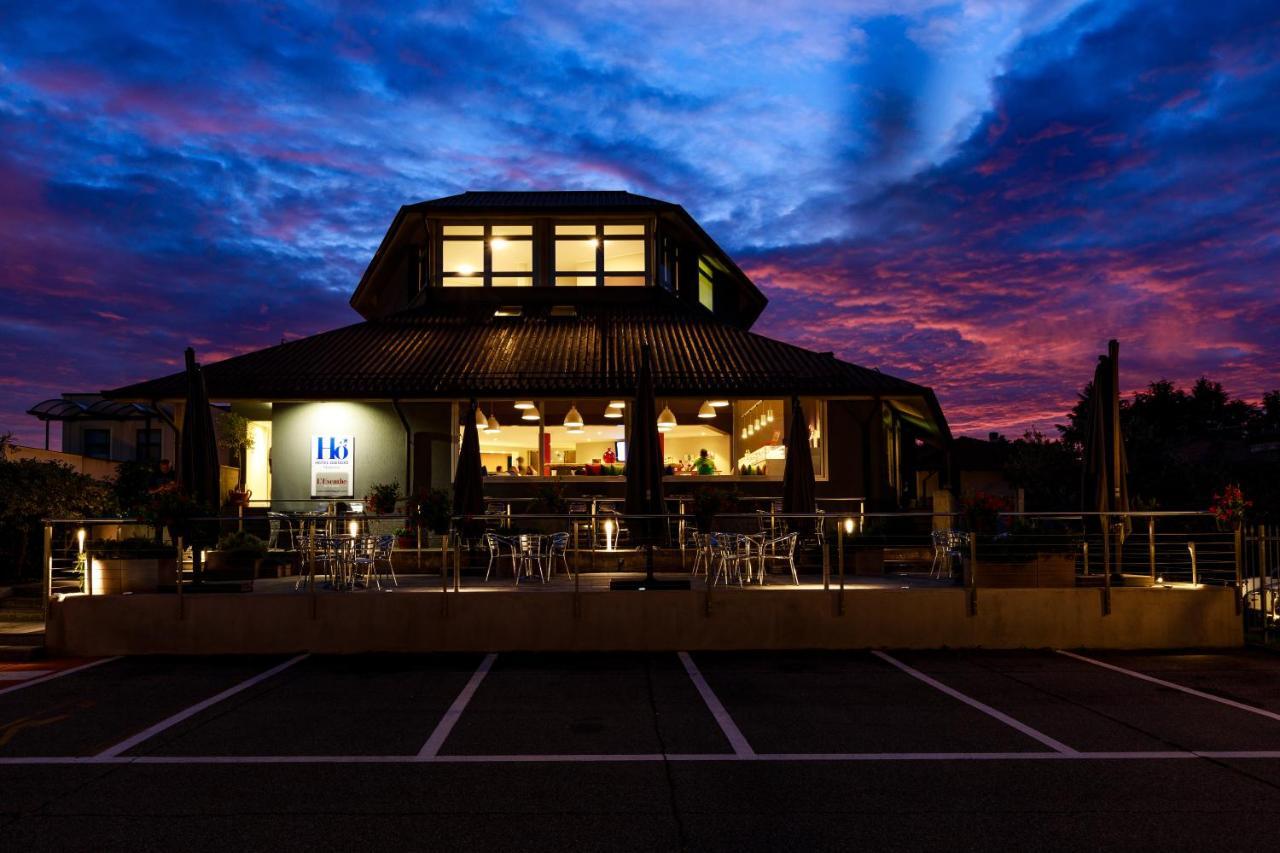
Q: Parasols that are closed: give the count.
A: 5